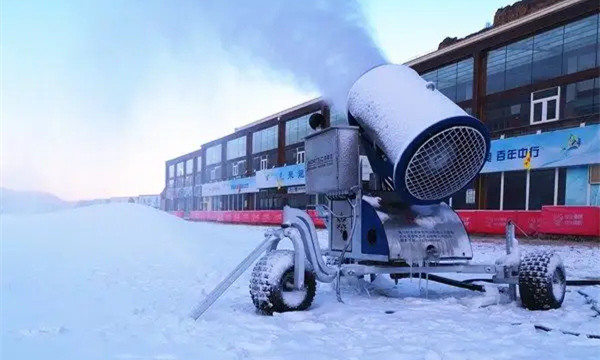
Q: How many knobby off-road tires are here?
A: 2